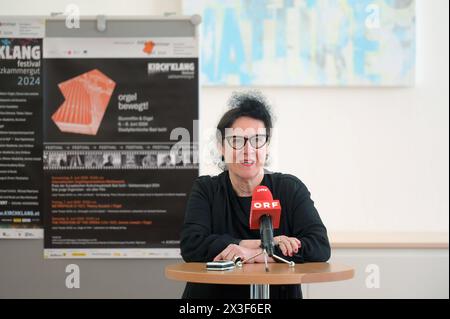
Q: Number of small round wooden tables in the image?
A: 1